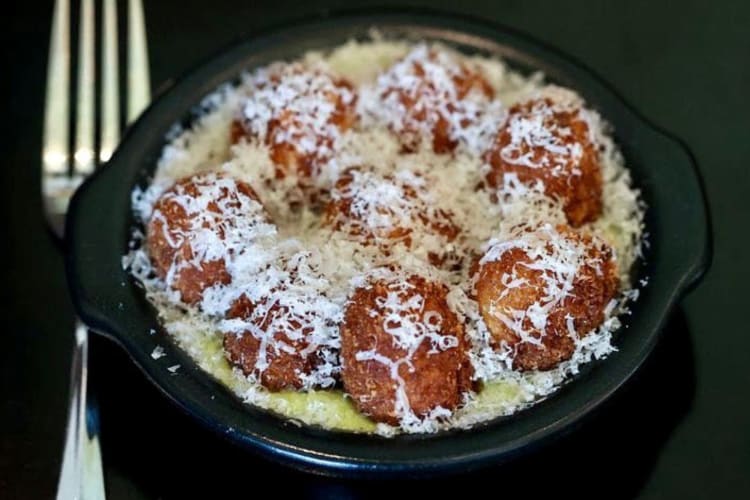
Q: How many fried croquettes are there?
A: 8